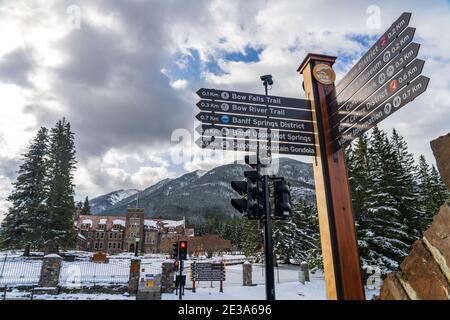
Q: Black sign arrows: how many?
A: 10